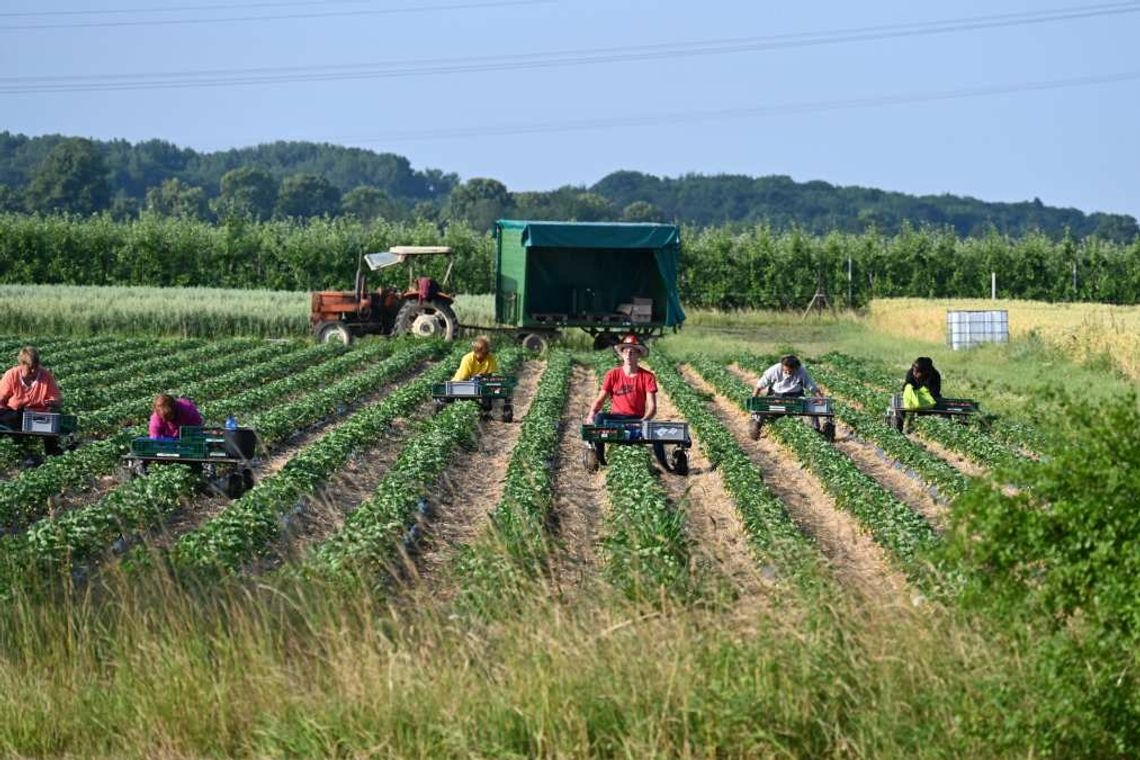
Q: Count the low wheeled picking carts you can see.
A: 6